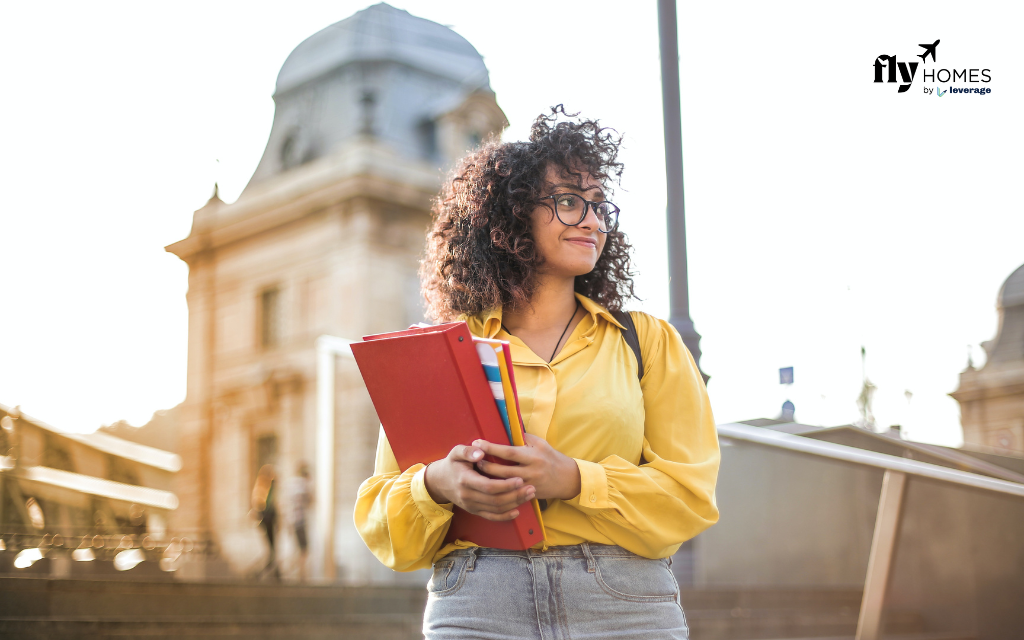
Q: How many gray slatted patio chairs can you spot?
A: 0